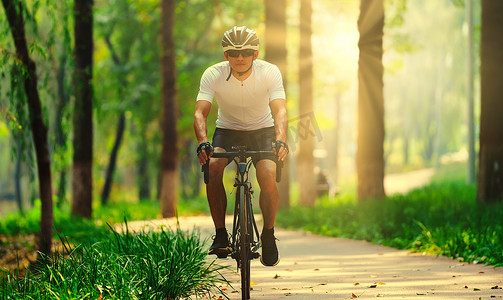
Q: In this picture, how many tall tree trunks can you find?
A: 7